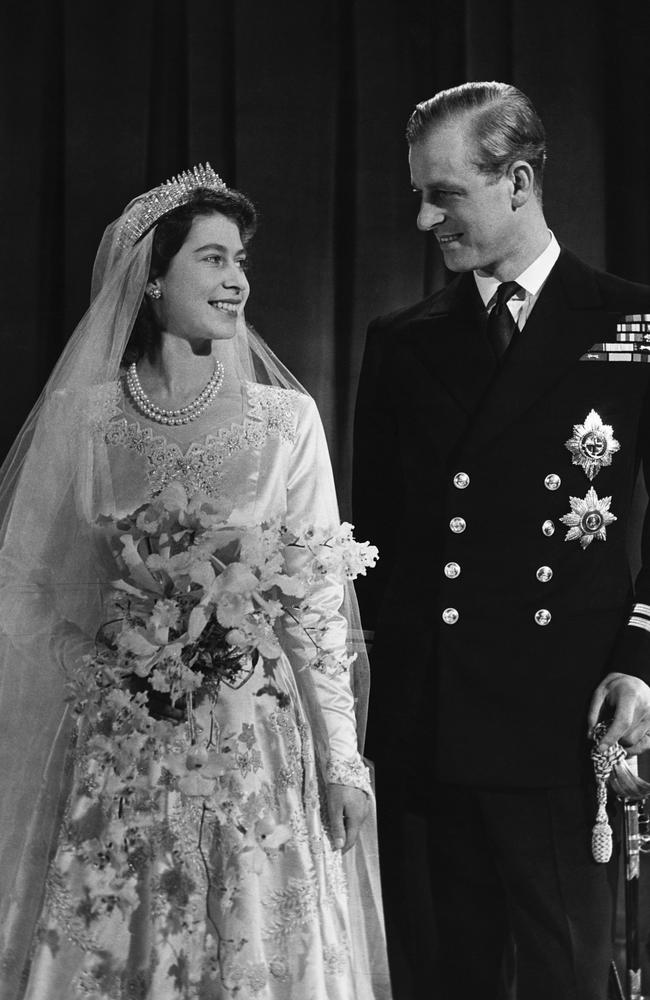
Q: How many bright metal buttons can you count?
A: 8